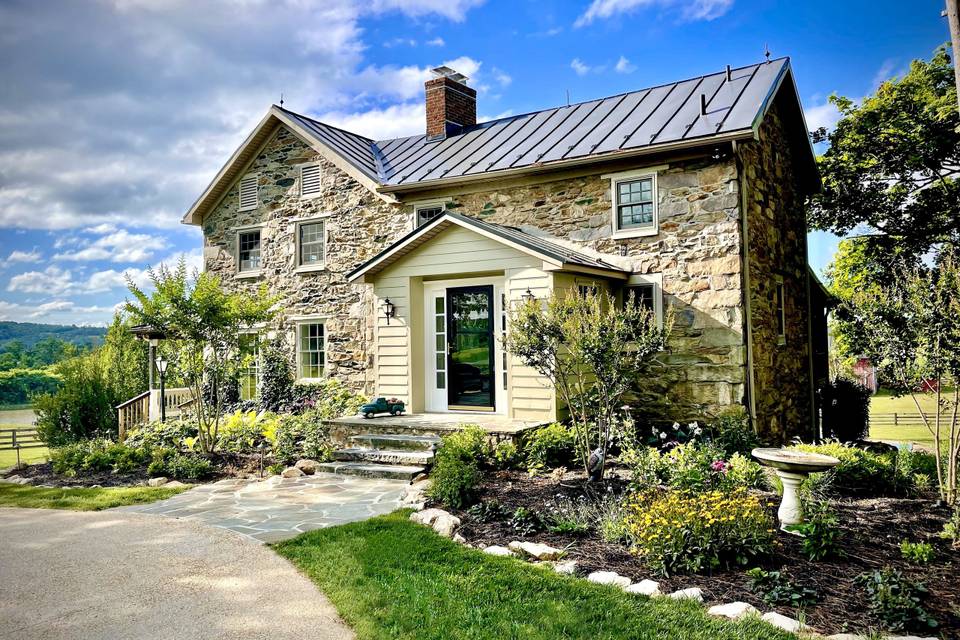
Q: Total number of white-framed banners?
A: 0